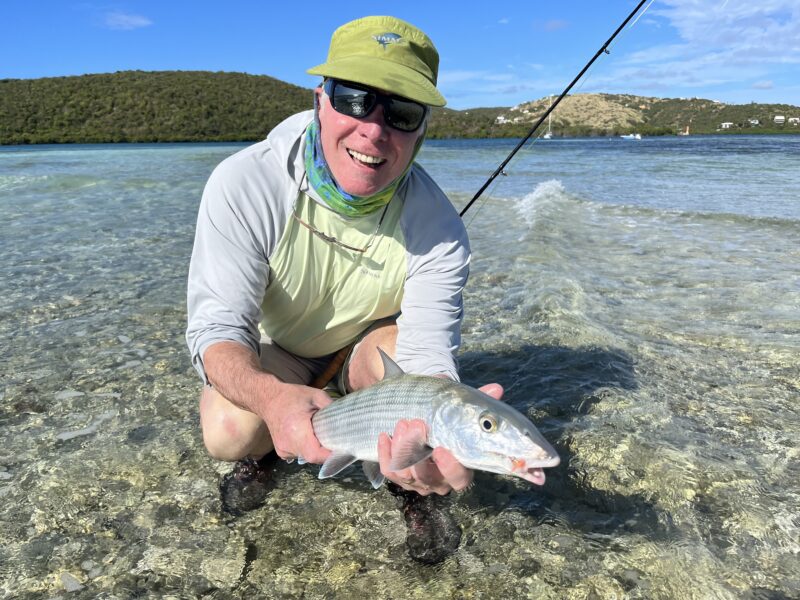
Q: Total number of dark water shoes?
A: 2